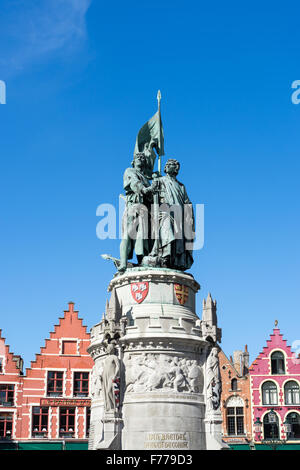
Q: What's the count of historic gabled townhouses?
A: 4